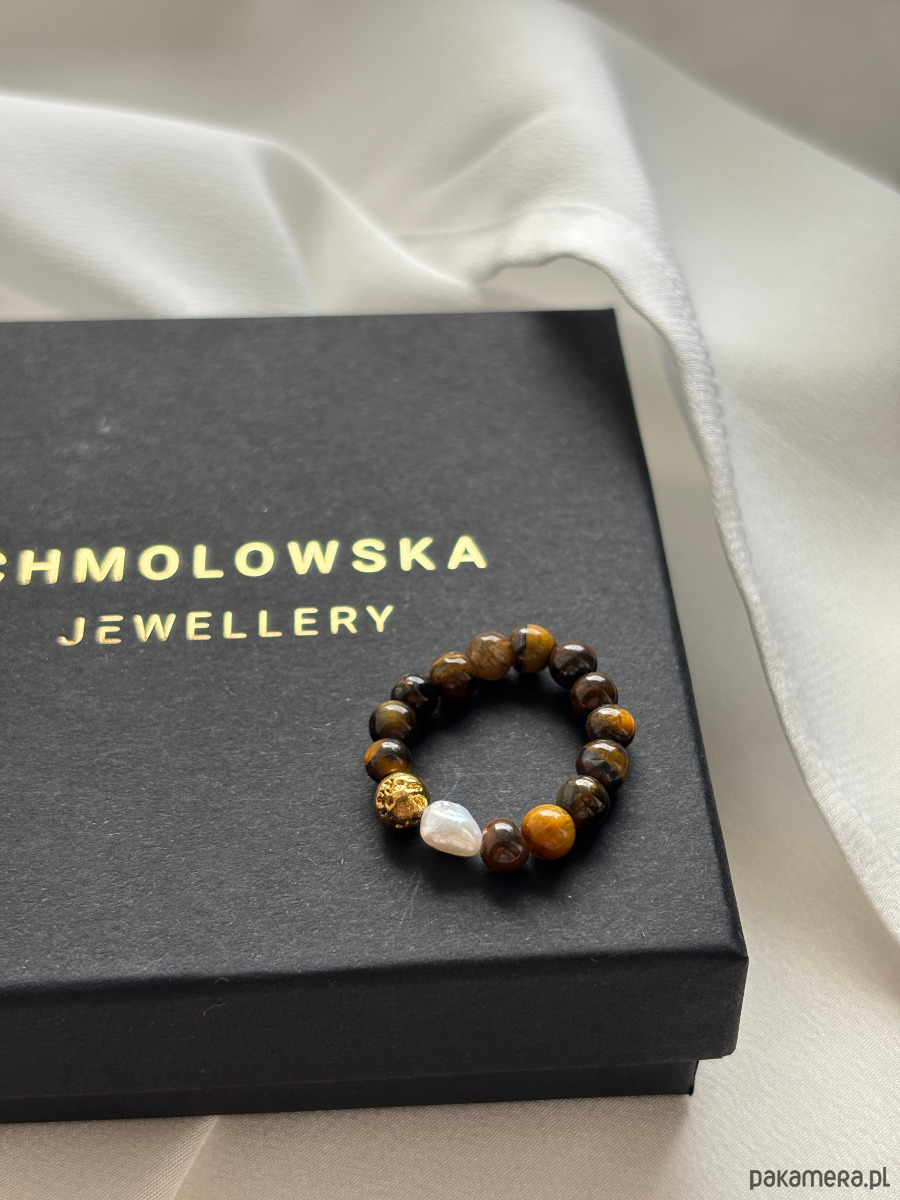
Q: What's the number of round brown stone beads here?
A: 13